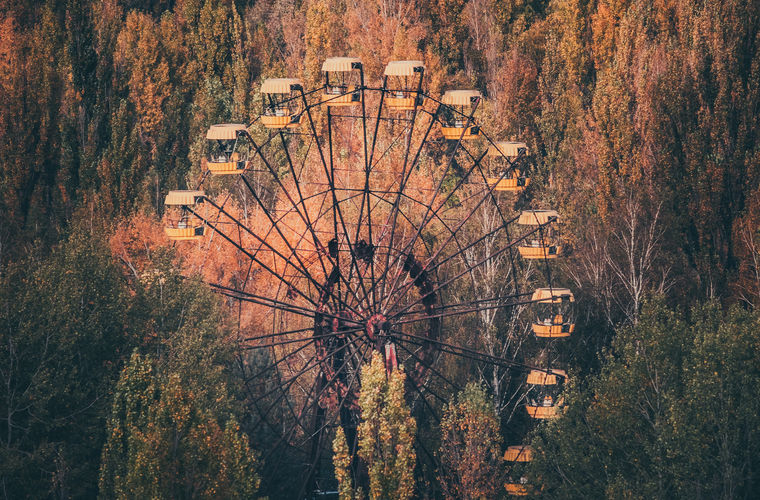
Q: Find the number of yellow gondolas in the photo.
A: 11